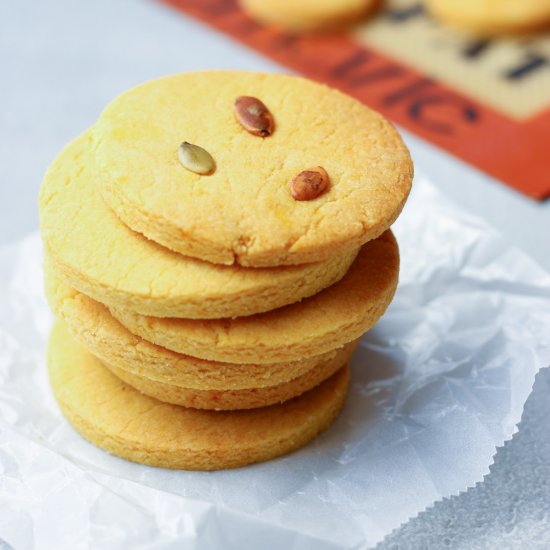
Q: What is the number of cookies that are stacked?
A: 6